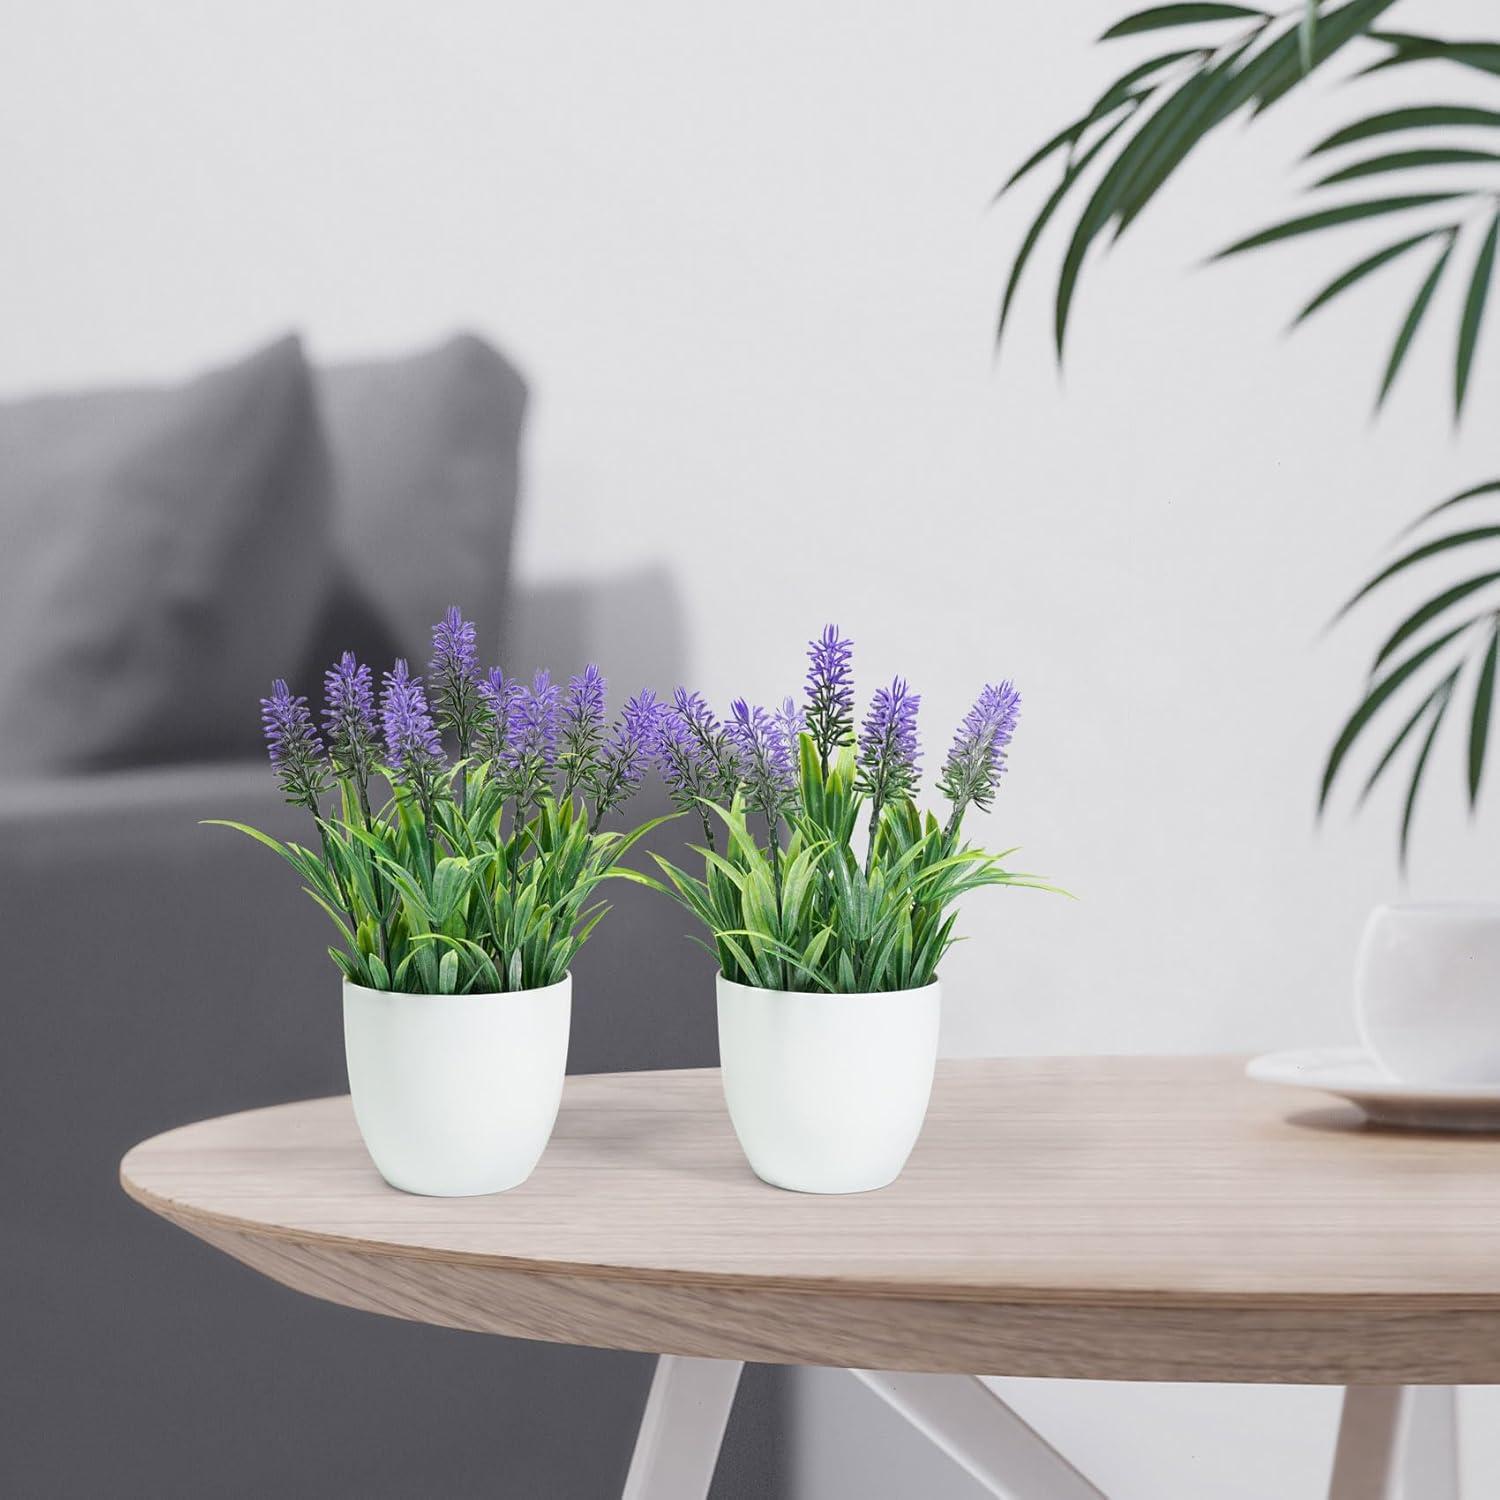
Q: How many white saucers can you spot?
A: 1